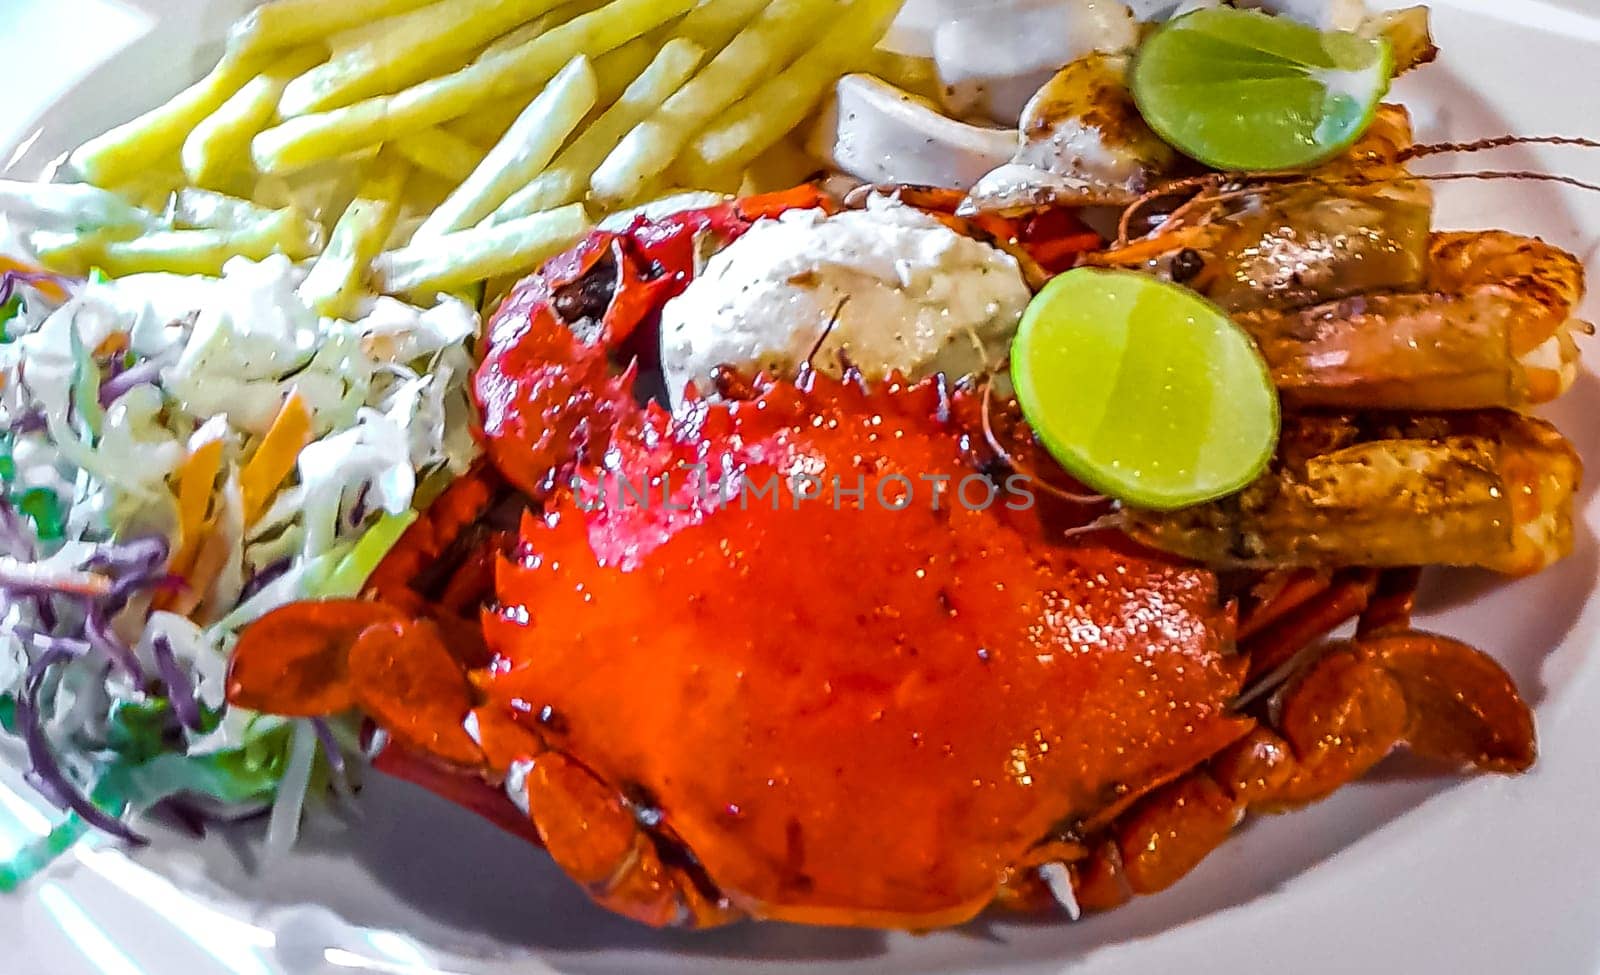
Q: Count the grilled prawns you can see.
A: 3